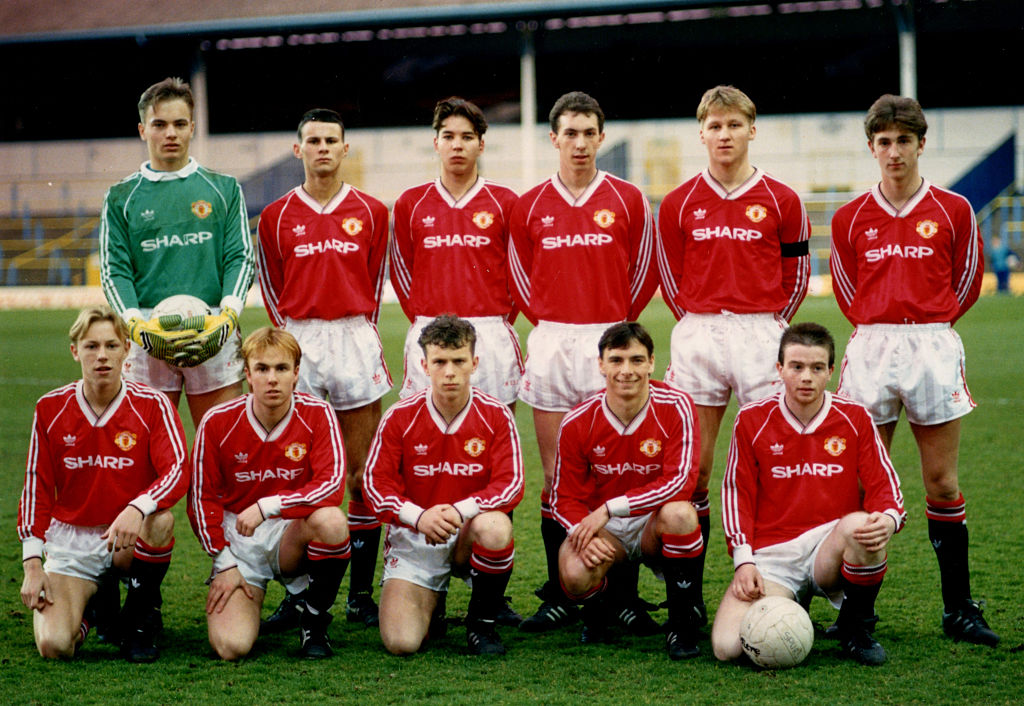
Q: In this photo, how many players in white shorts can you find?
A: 11